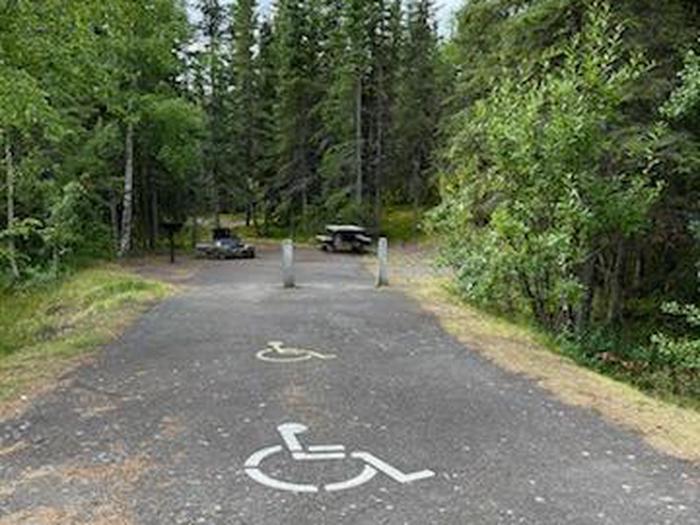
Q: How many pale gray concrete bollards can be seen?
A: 2